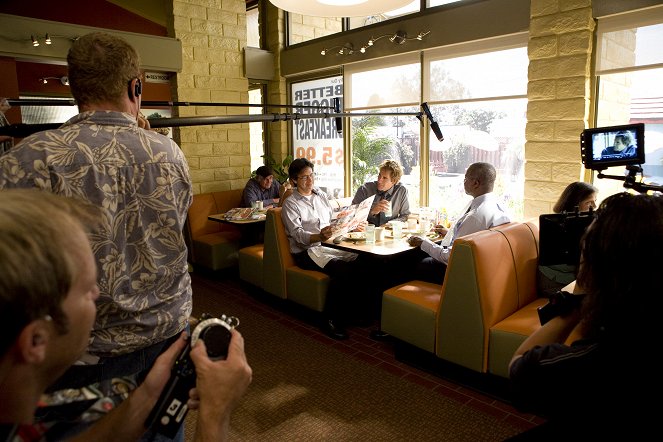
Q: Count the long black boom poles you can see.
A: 2